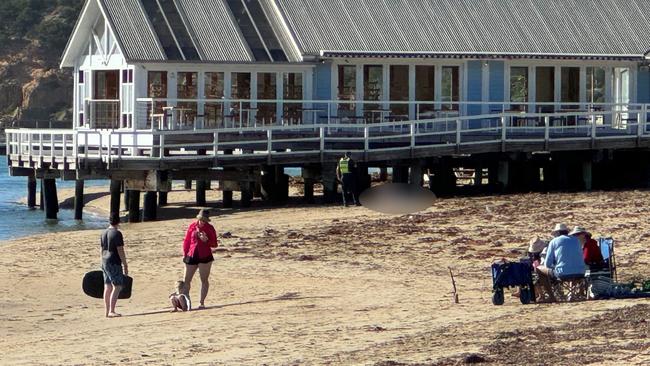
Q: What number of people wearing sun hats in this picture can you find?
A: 4